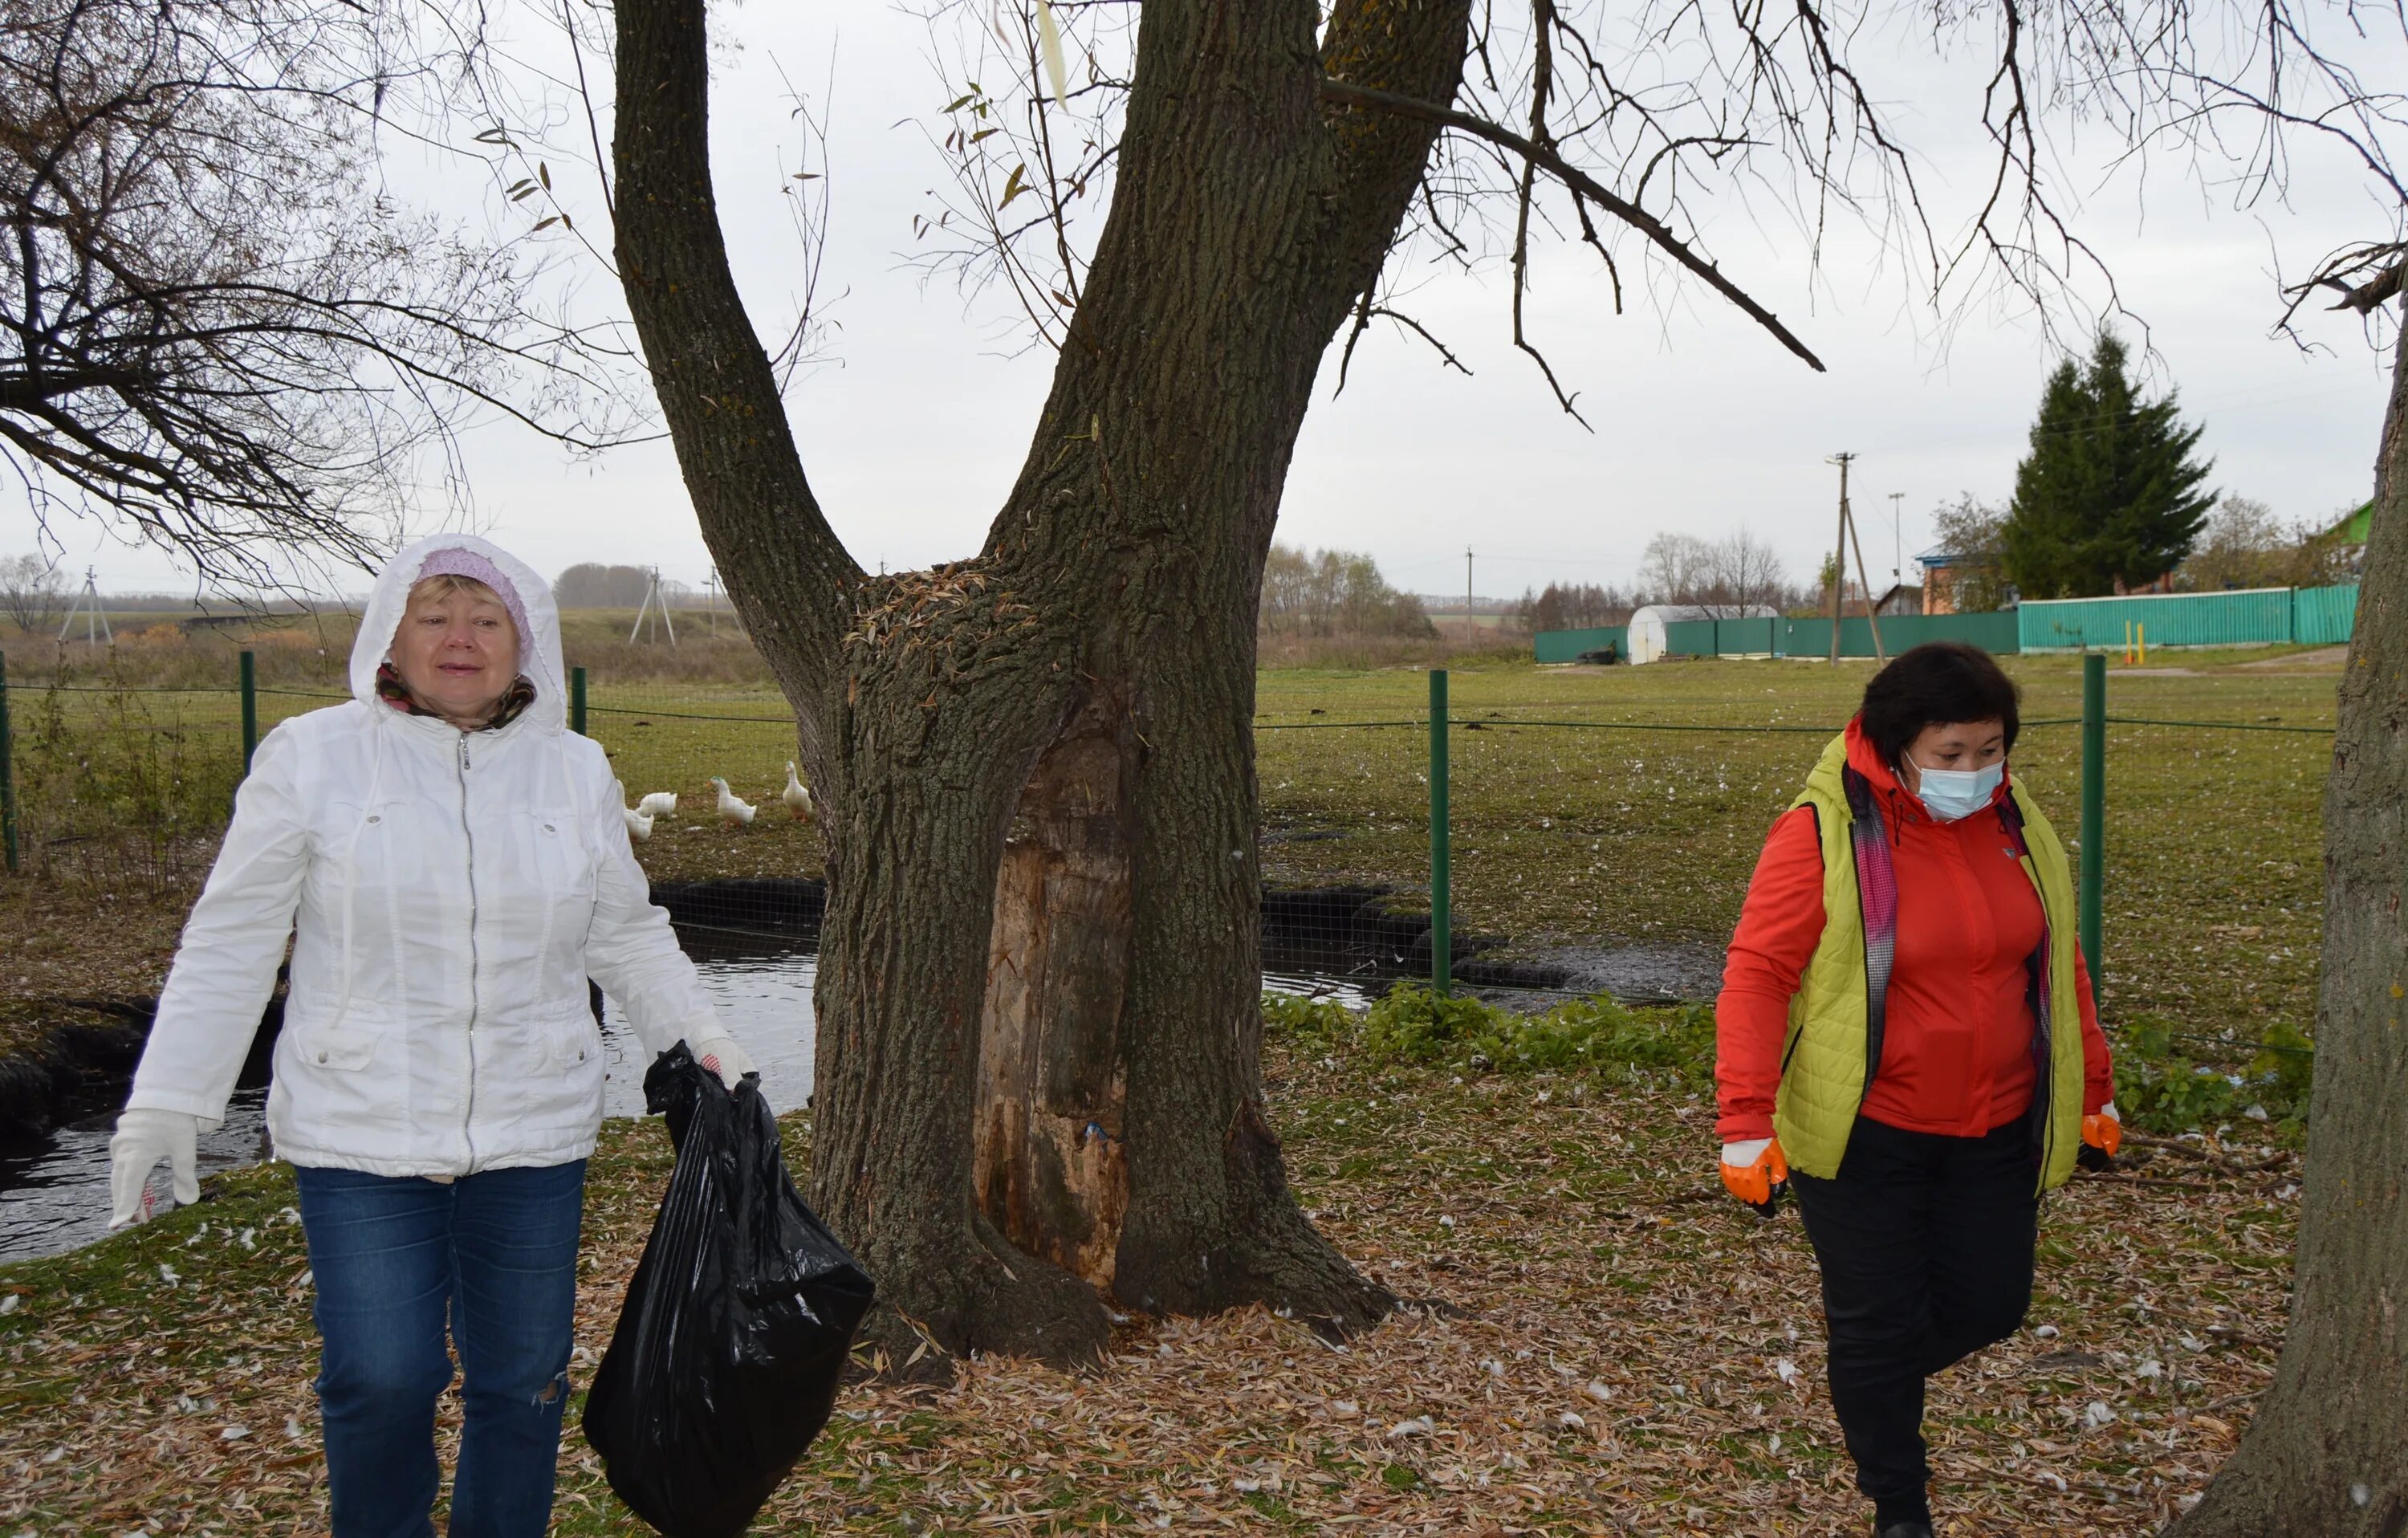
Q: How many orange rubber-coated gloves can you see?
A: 2